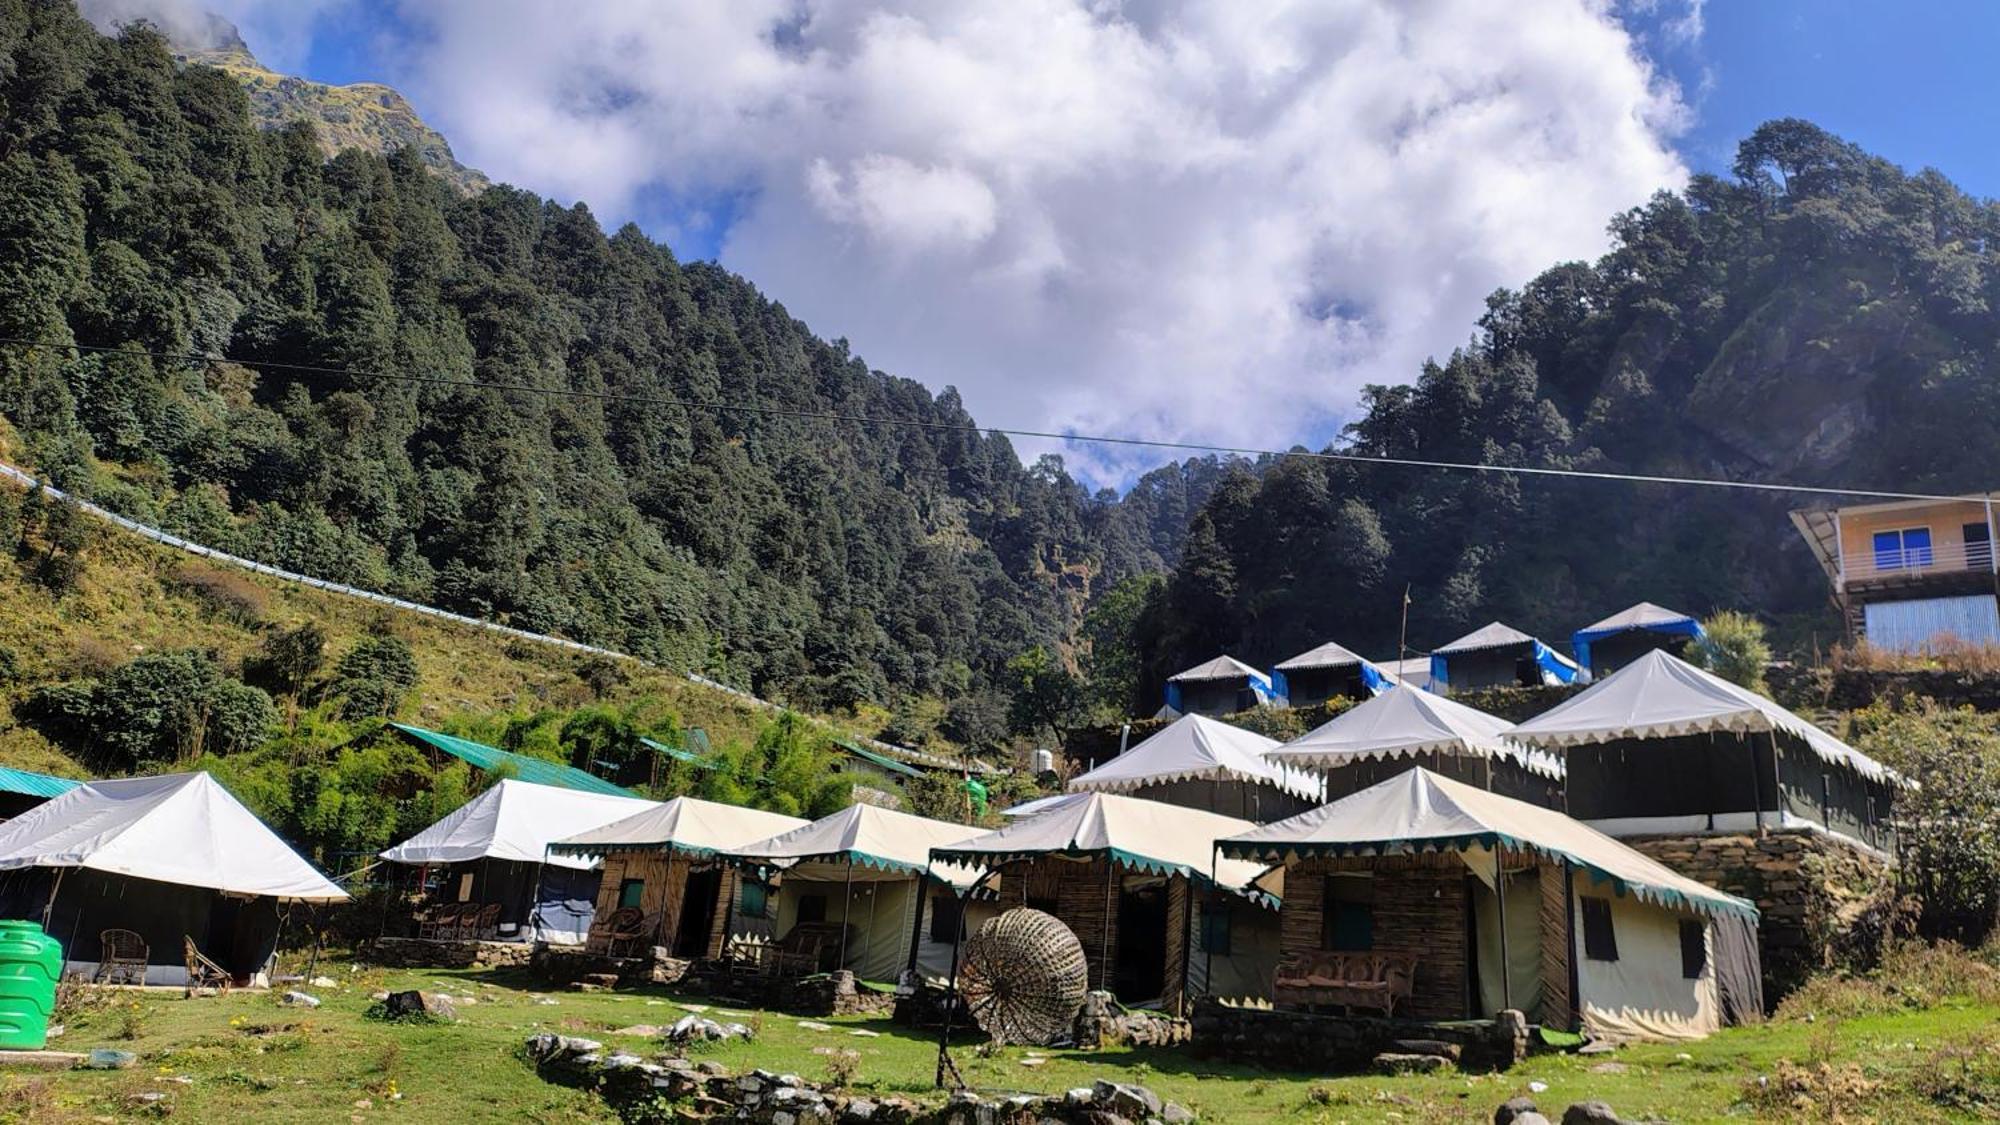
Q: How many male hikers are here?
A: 0